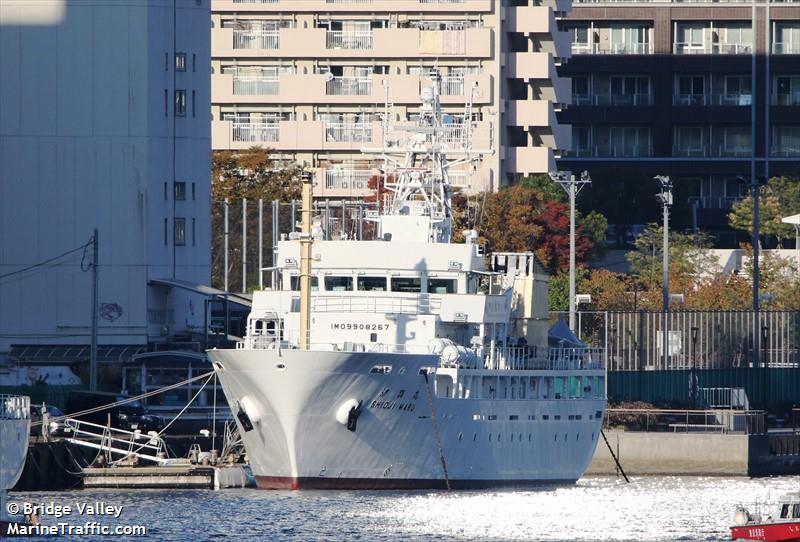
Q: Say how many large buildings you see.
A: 3